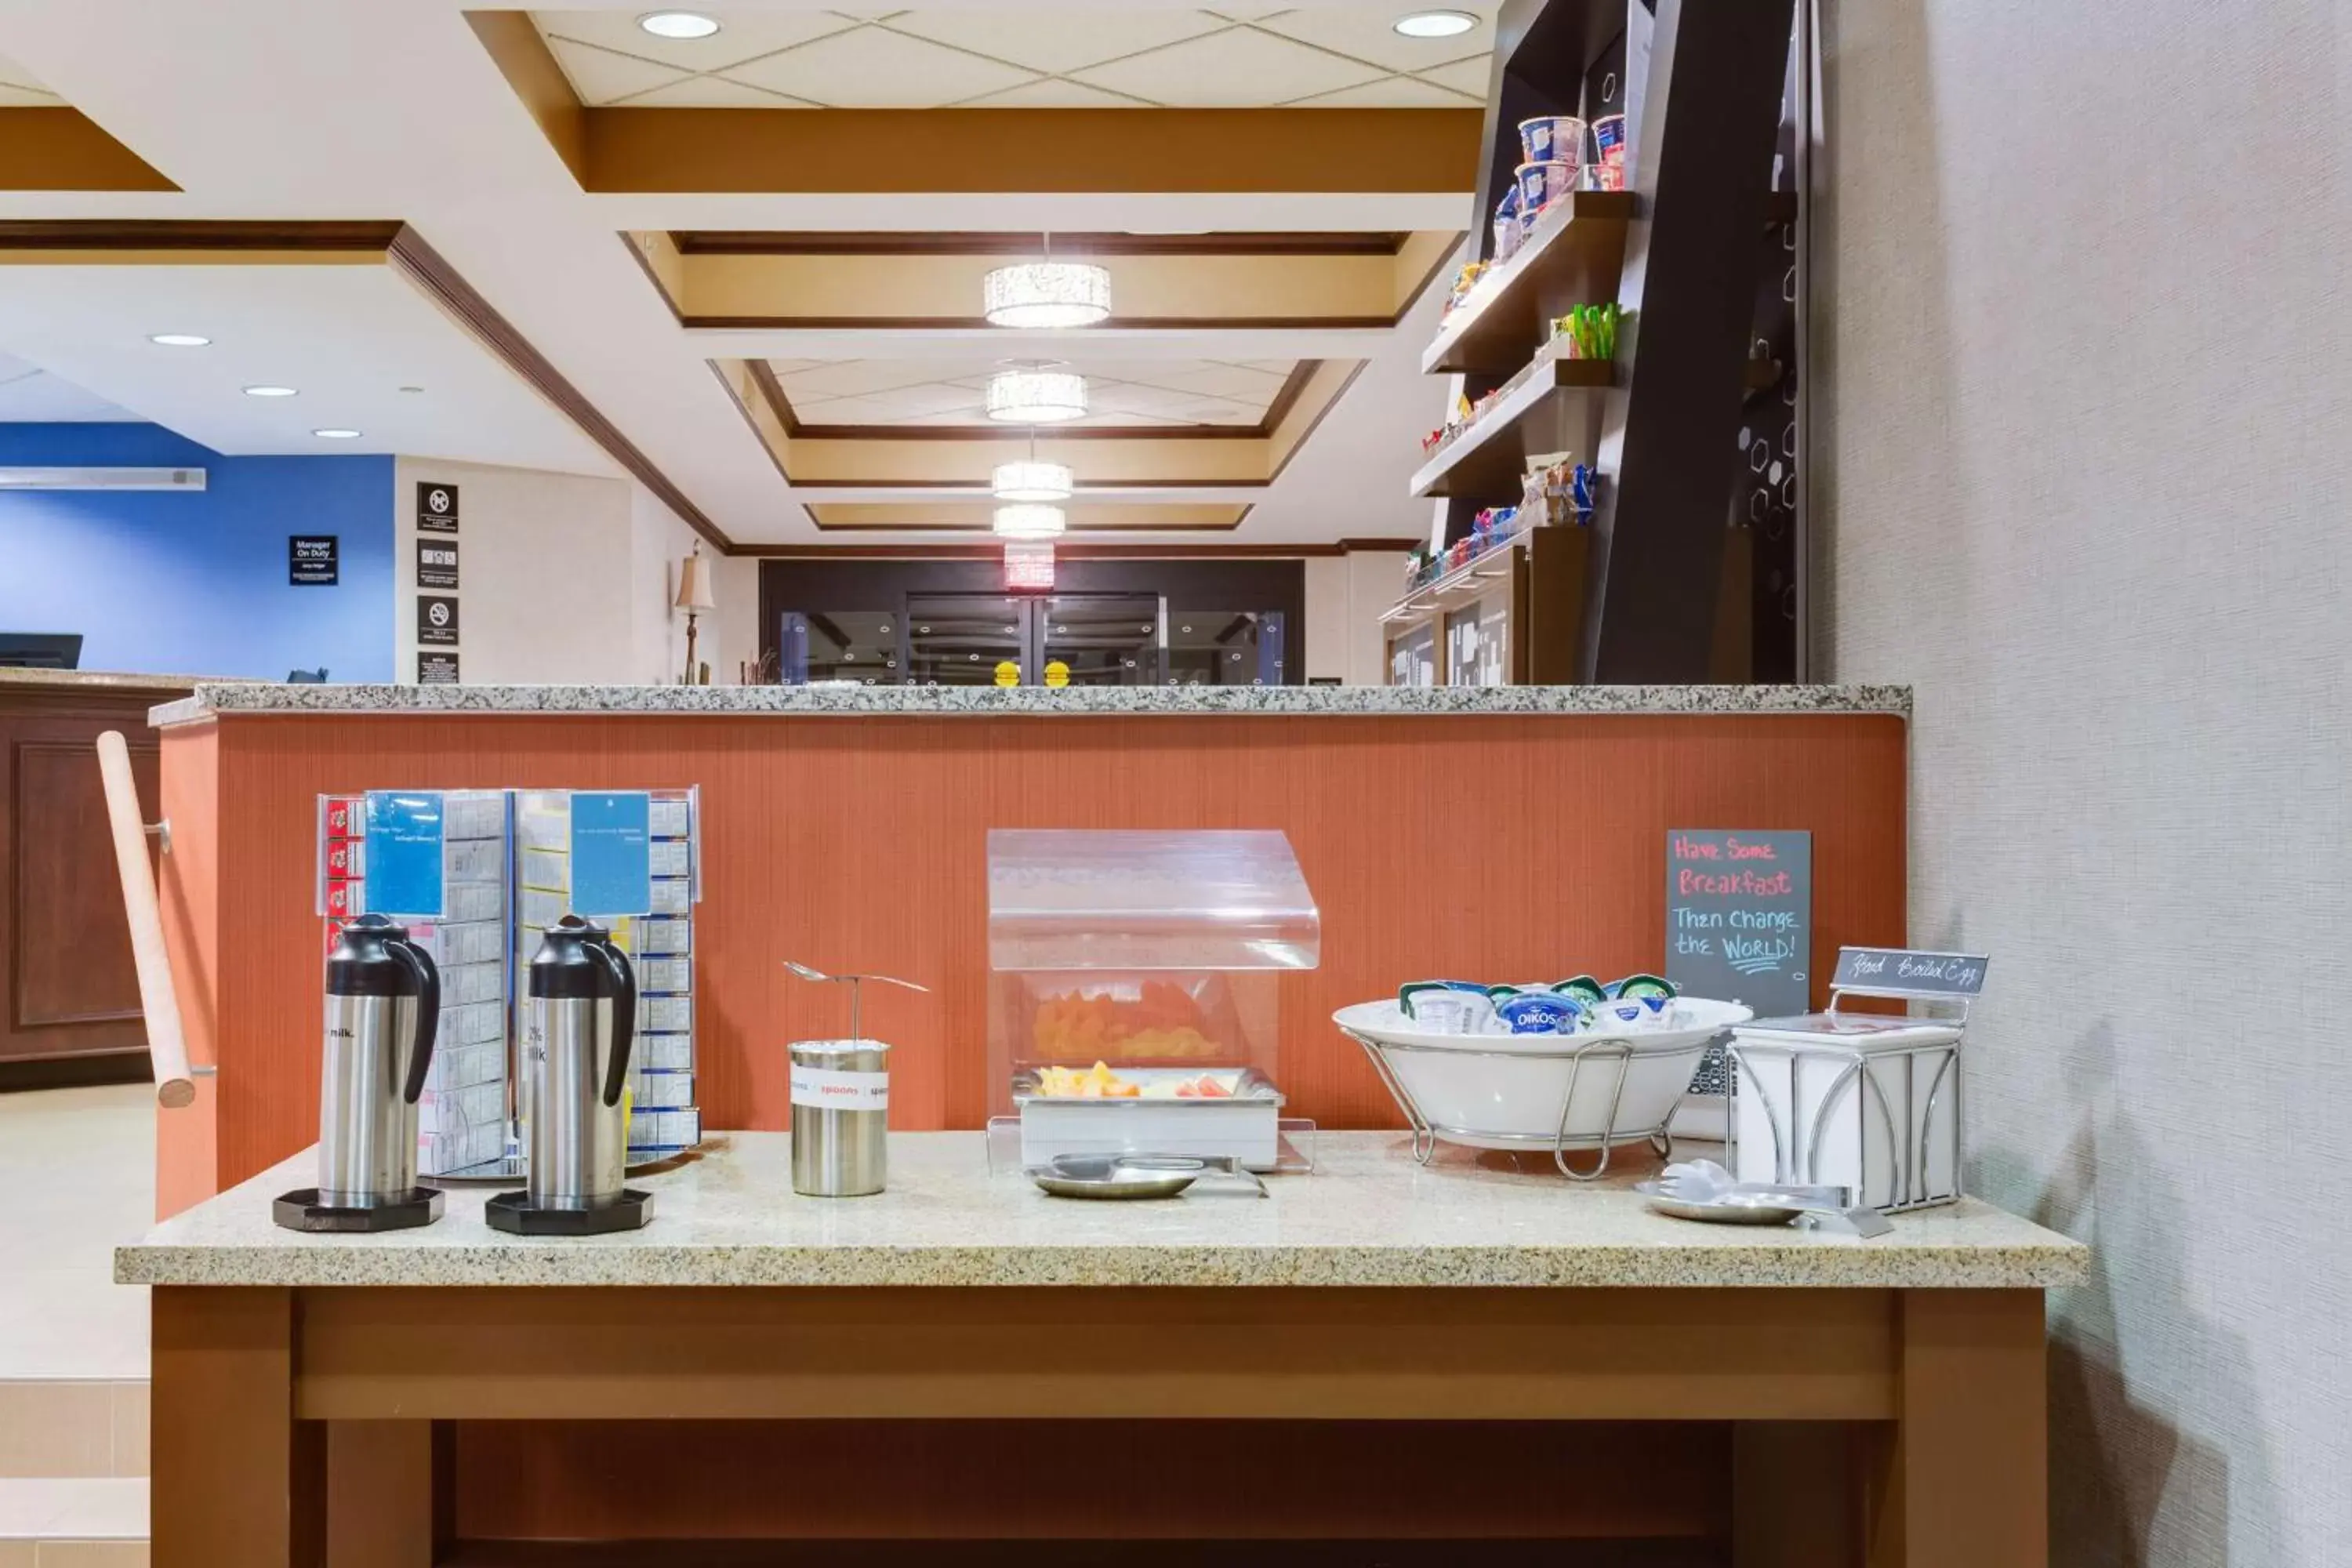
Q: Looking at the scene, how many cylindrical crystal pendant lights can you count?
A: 4